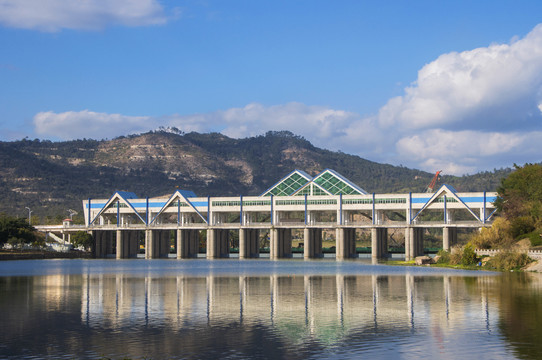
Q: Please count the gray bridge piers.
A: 12